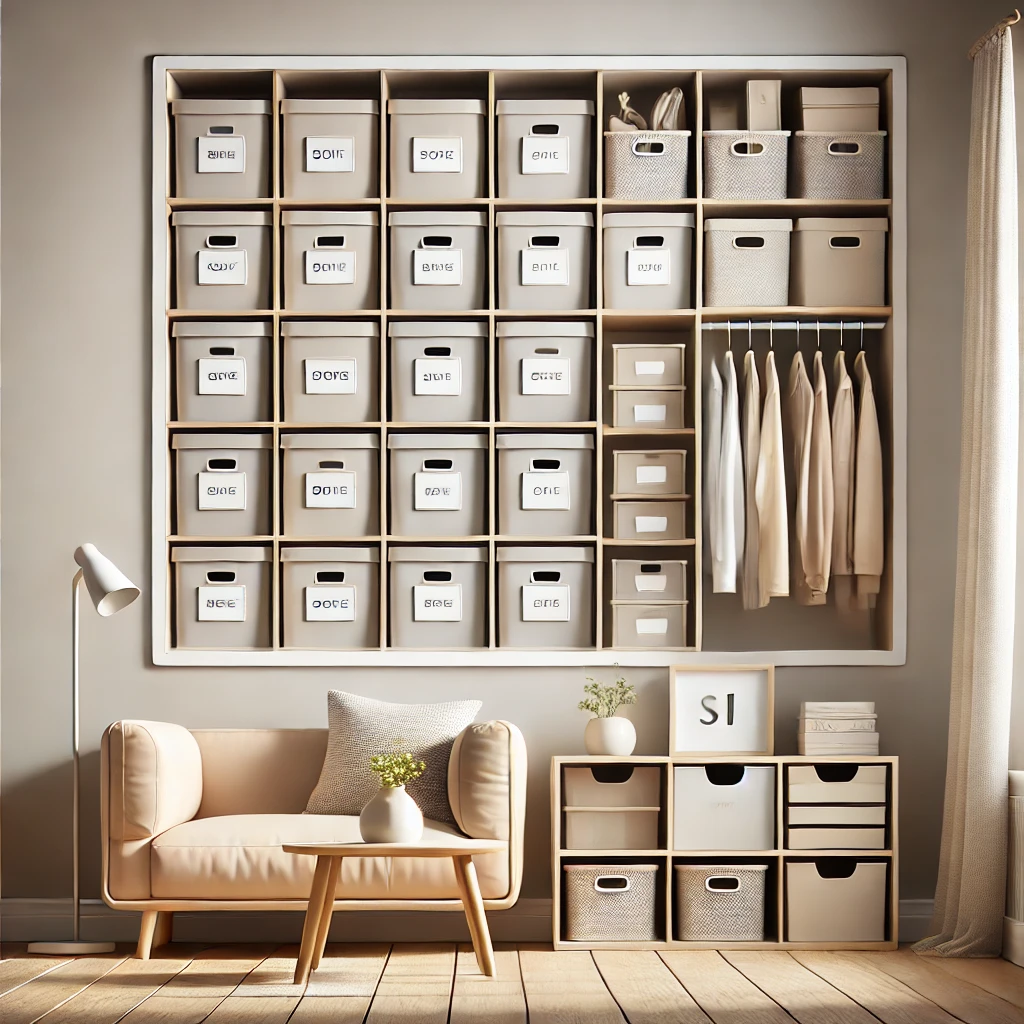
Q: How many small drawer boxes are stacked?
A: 6